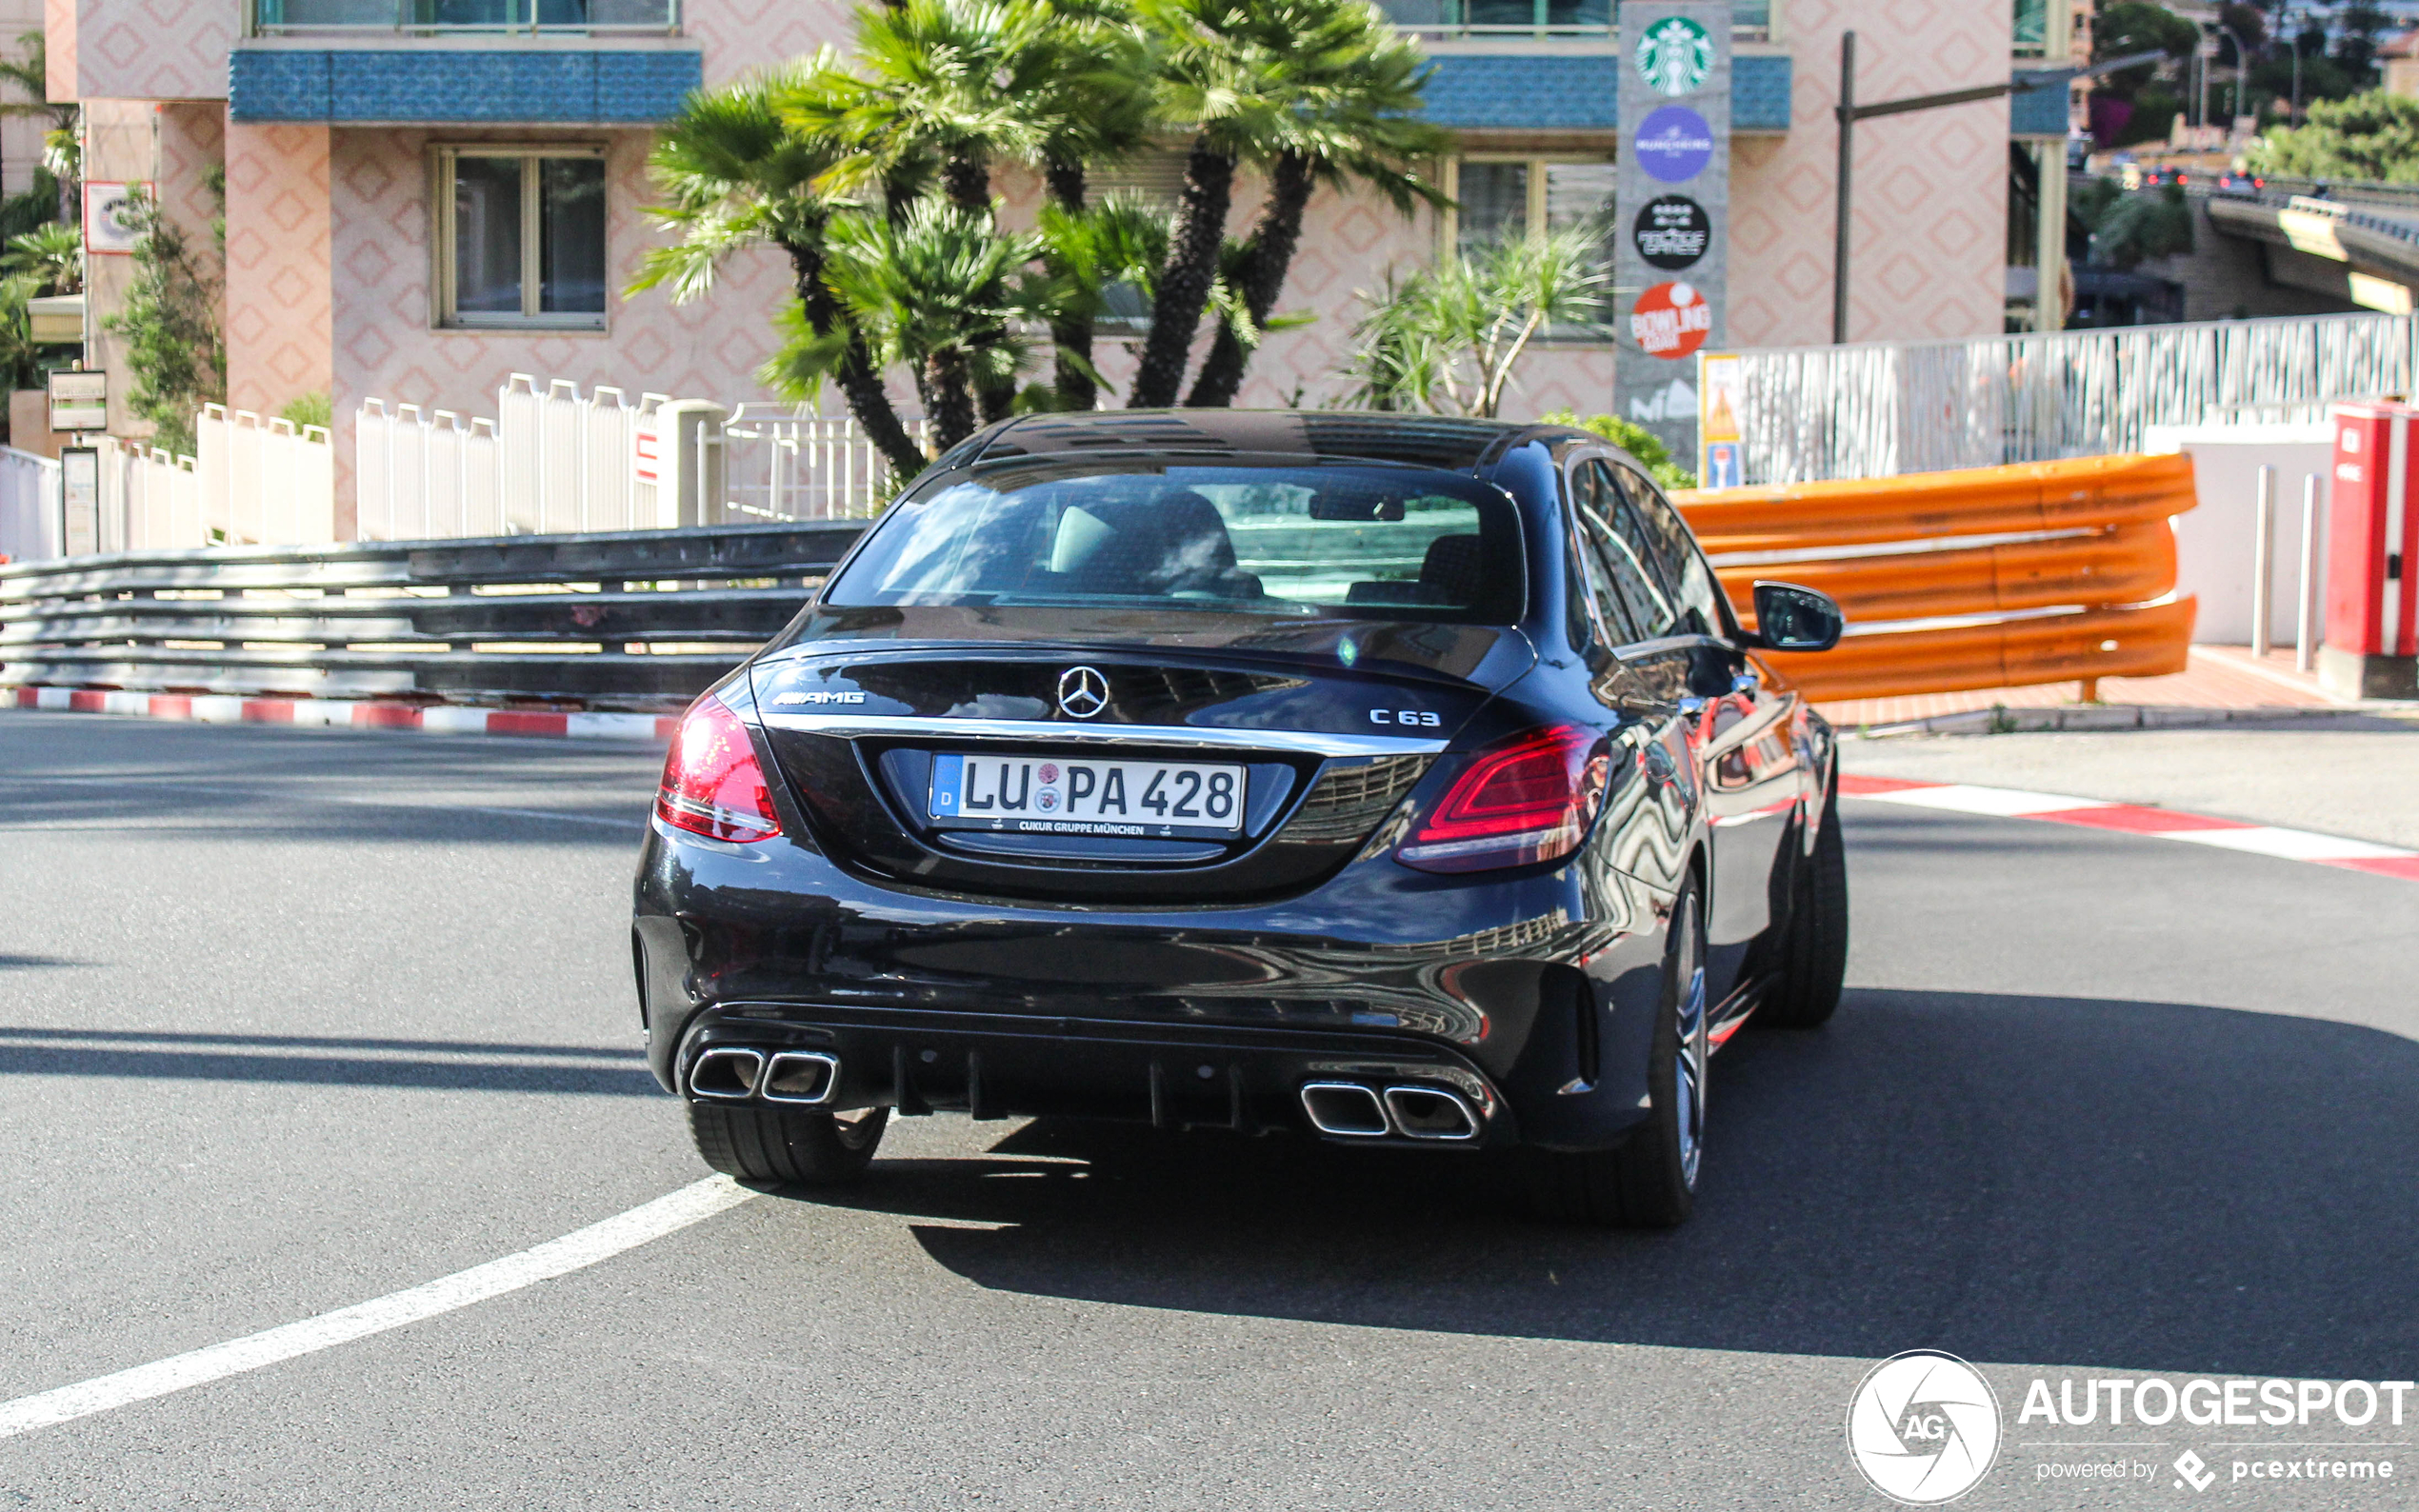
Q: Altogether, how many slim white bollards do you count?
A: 2